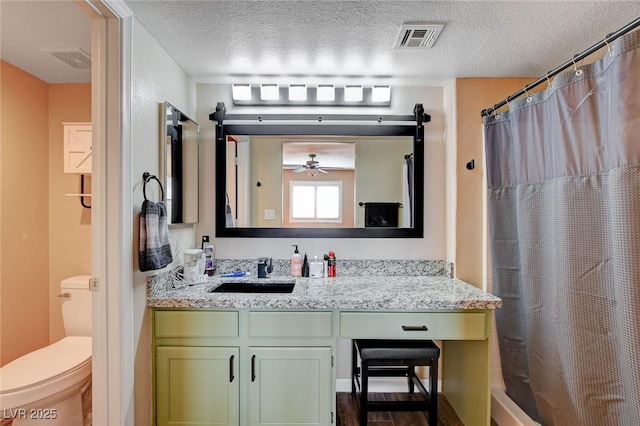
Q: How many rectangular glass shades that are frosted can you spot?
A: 6